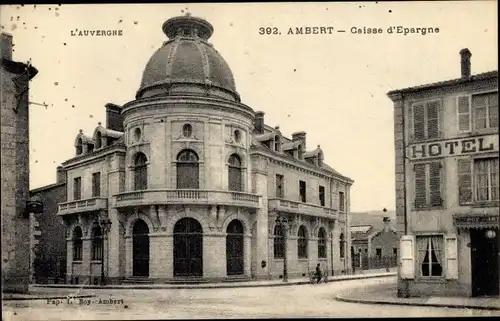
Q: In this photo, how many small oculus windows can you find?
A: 3